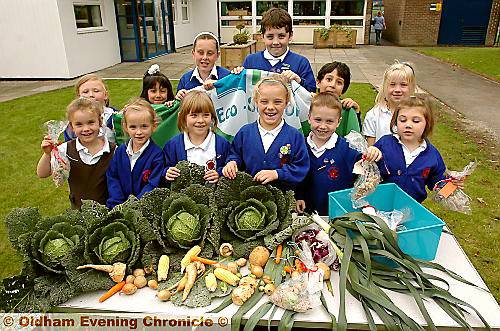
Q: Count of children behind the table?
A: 12